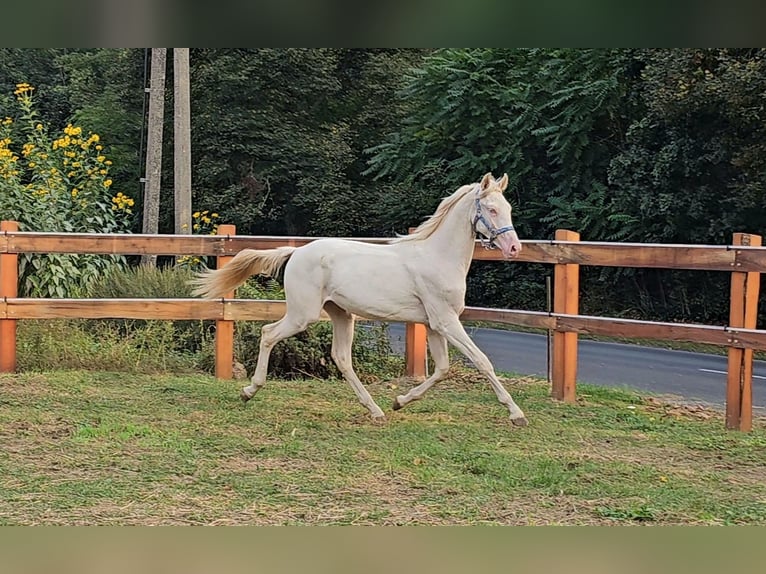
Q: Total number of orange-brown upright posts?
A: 5